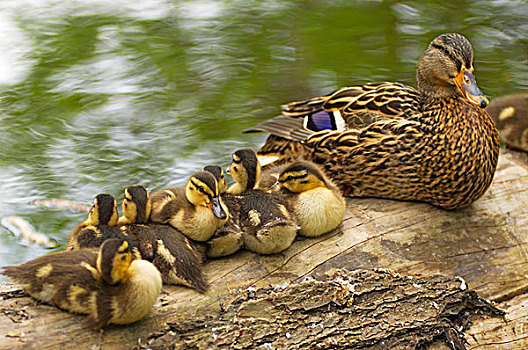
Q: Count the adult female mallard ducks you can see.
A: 1